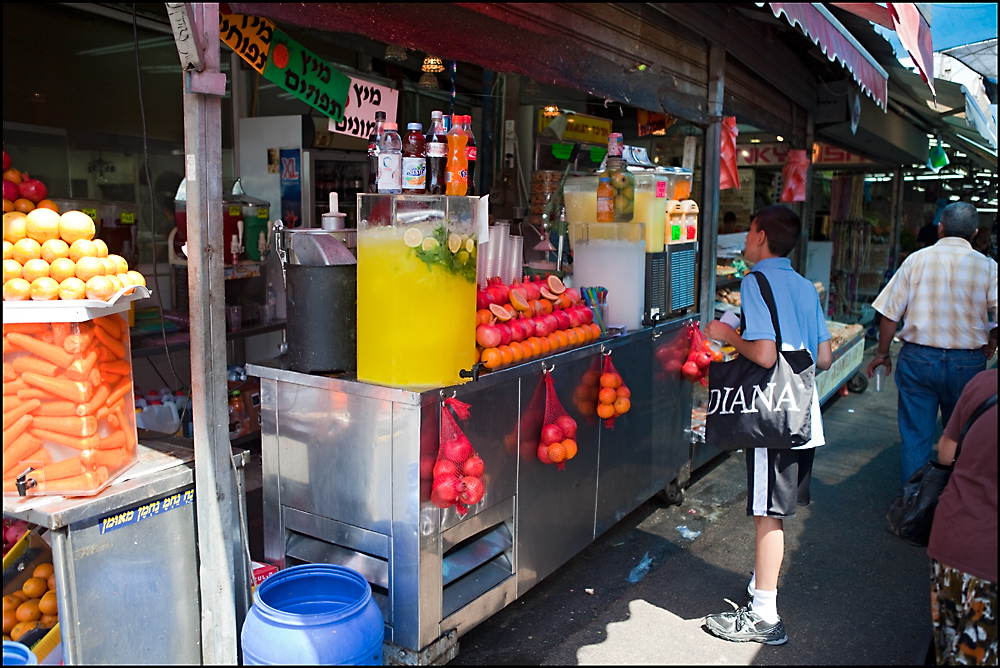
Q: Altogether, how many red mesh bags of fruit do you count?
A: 4